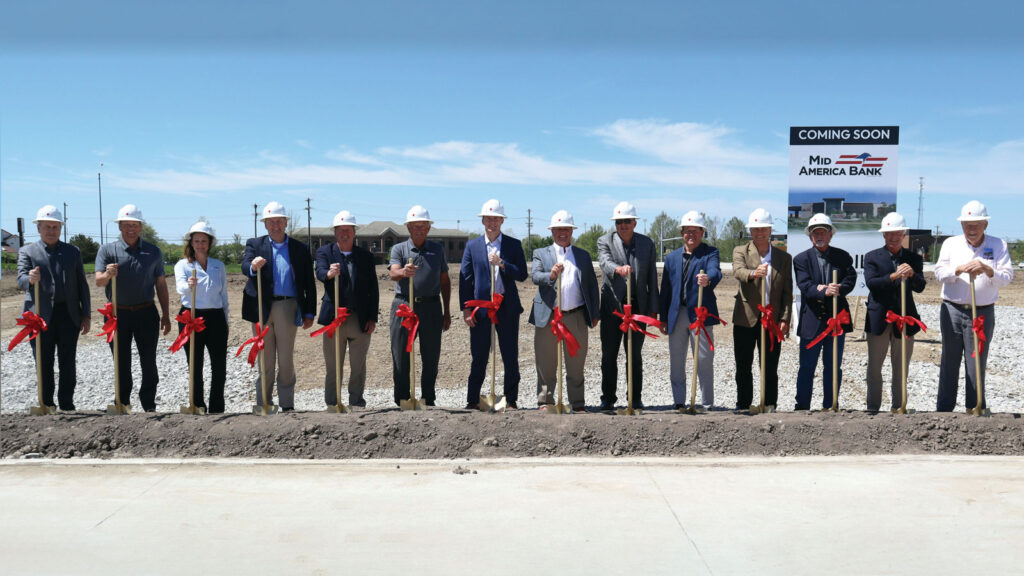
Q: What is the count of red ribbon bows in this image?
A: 14